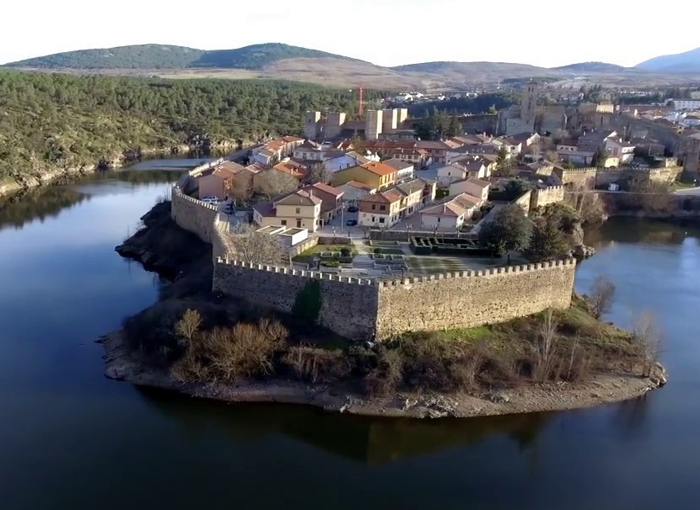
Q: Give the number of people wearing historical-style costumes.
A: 0